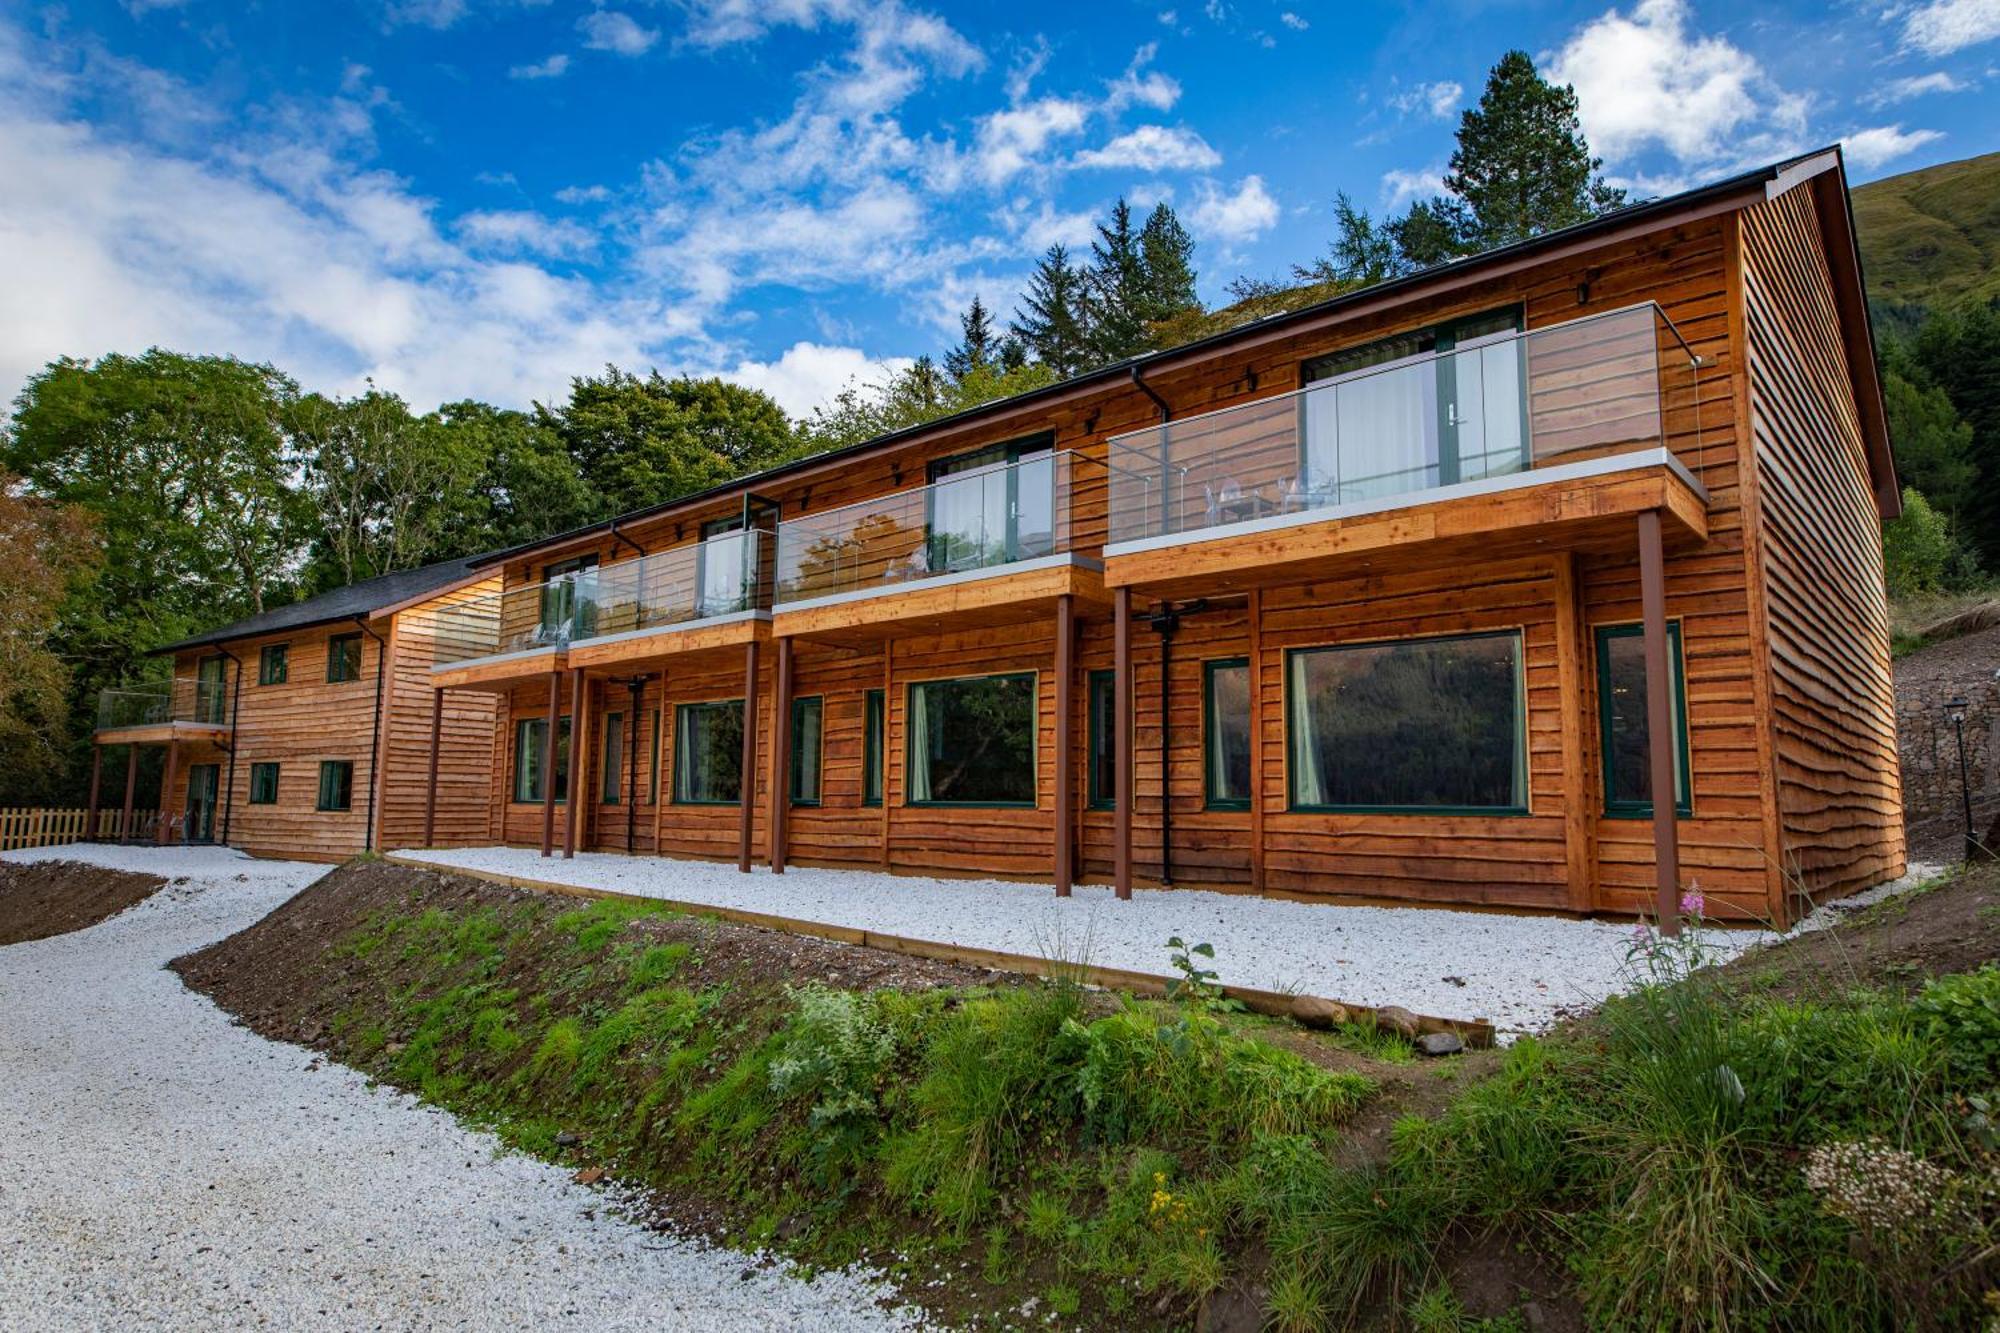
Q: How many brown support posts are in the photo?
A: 11